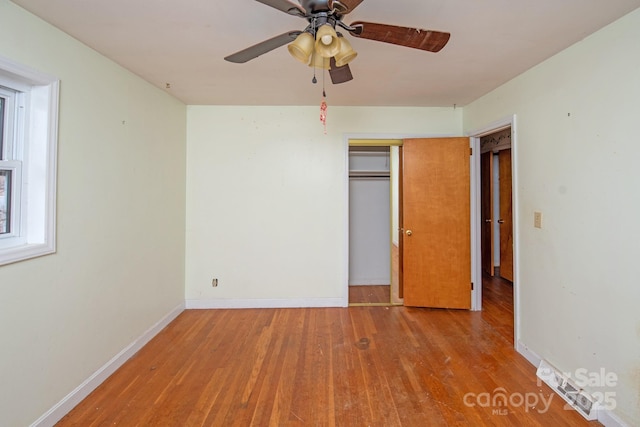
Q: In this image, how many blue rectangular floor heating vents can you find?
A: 0